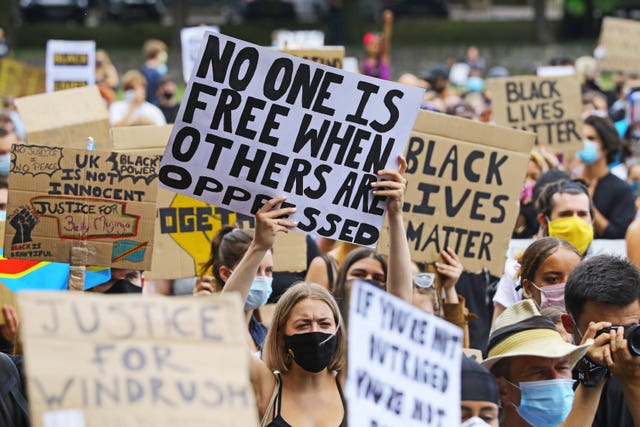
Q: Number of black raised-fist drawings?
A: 1